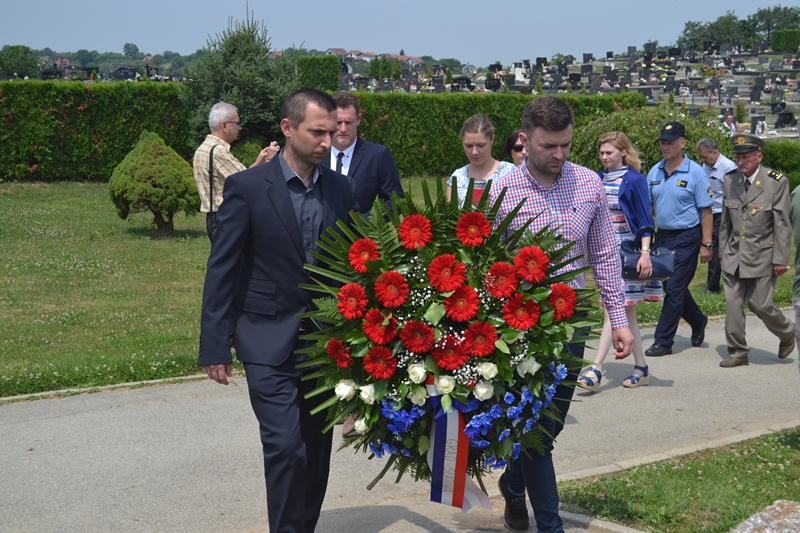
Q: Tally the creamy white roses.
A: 9